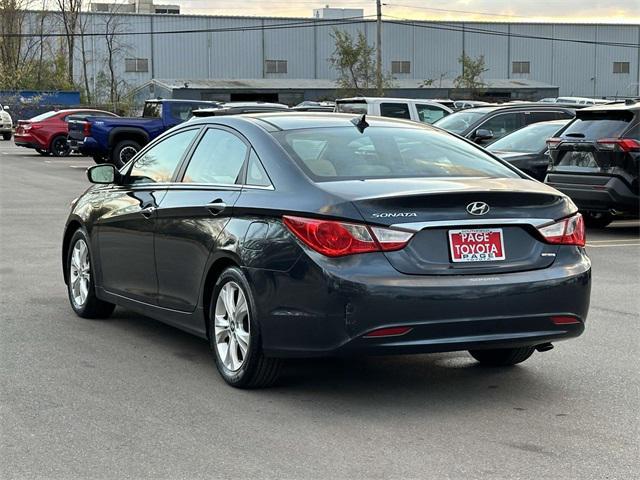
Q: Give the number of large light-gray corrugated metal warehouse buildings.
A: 1